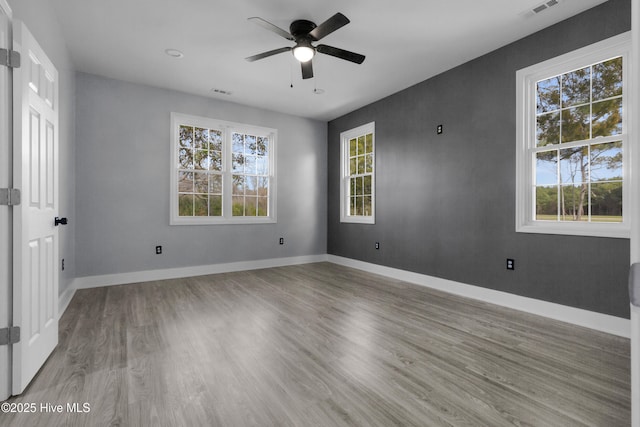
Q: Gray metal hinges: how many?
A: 3